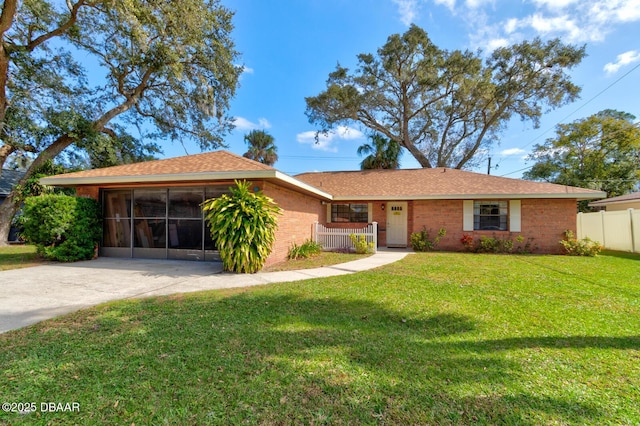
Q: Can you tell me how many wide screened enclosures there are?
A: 1